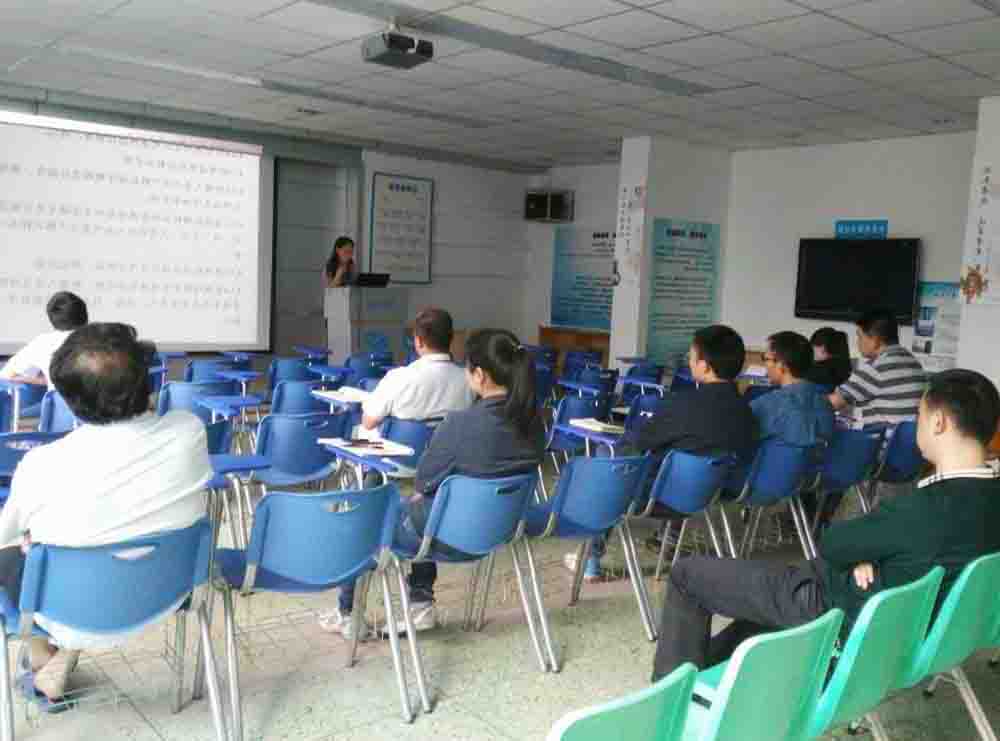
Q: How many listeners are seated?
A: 9